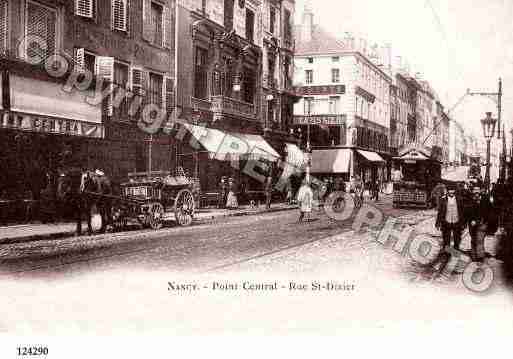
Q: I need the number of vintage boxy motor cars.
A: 0